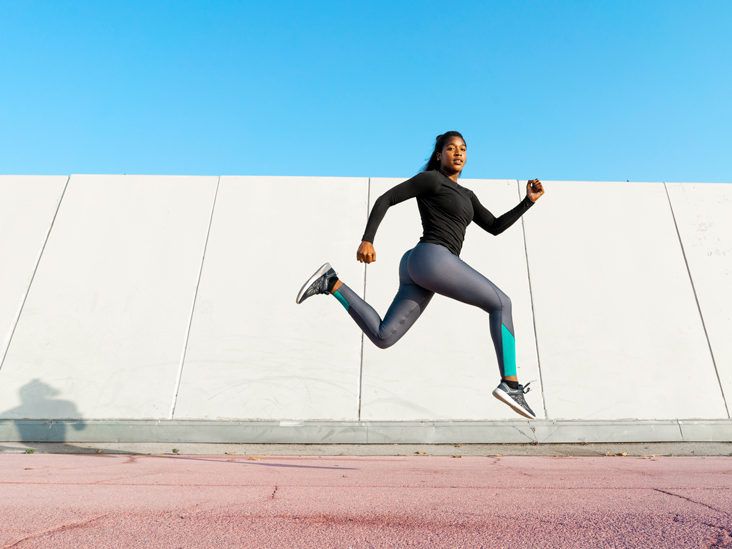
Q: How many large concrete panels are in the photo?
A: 6